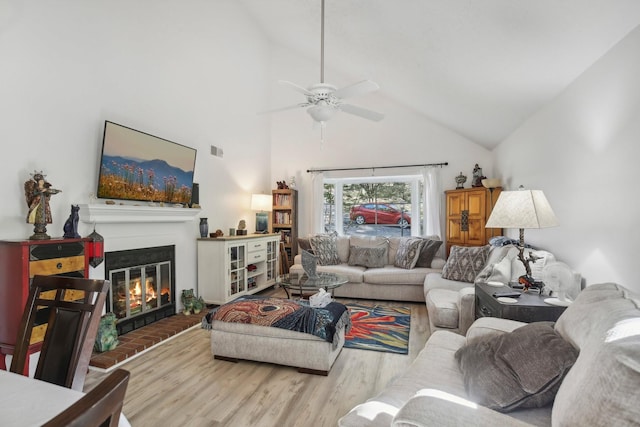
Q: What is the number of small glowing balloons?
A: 0